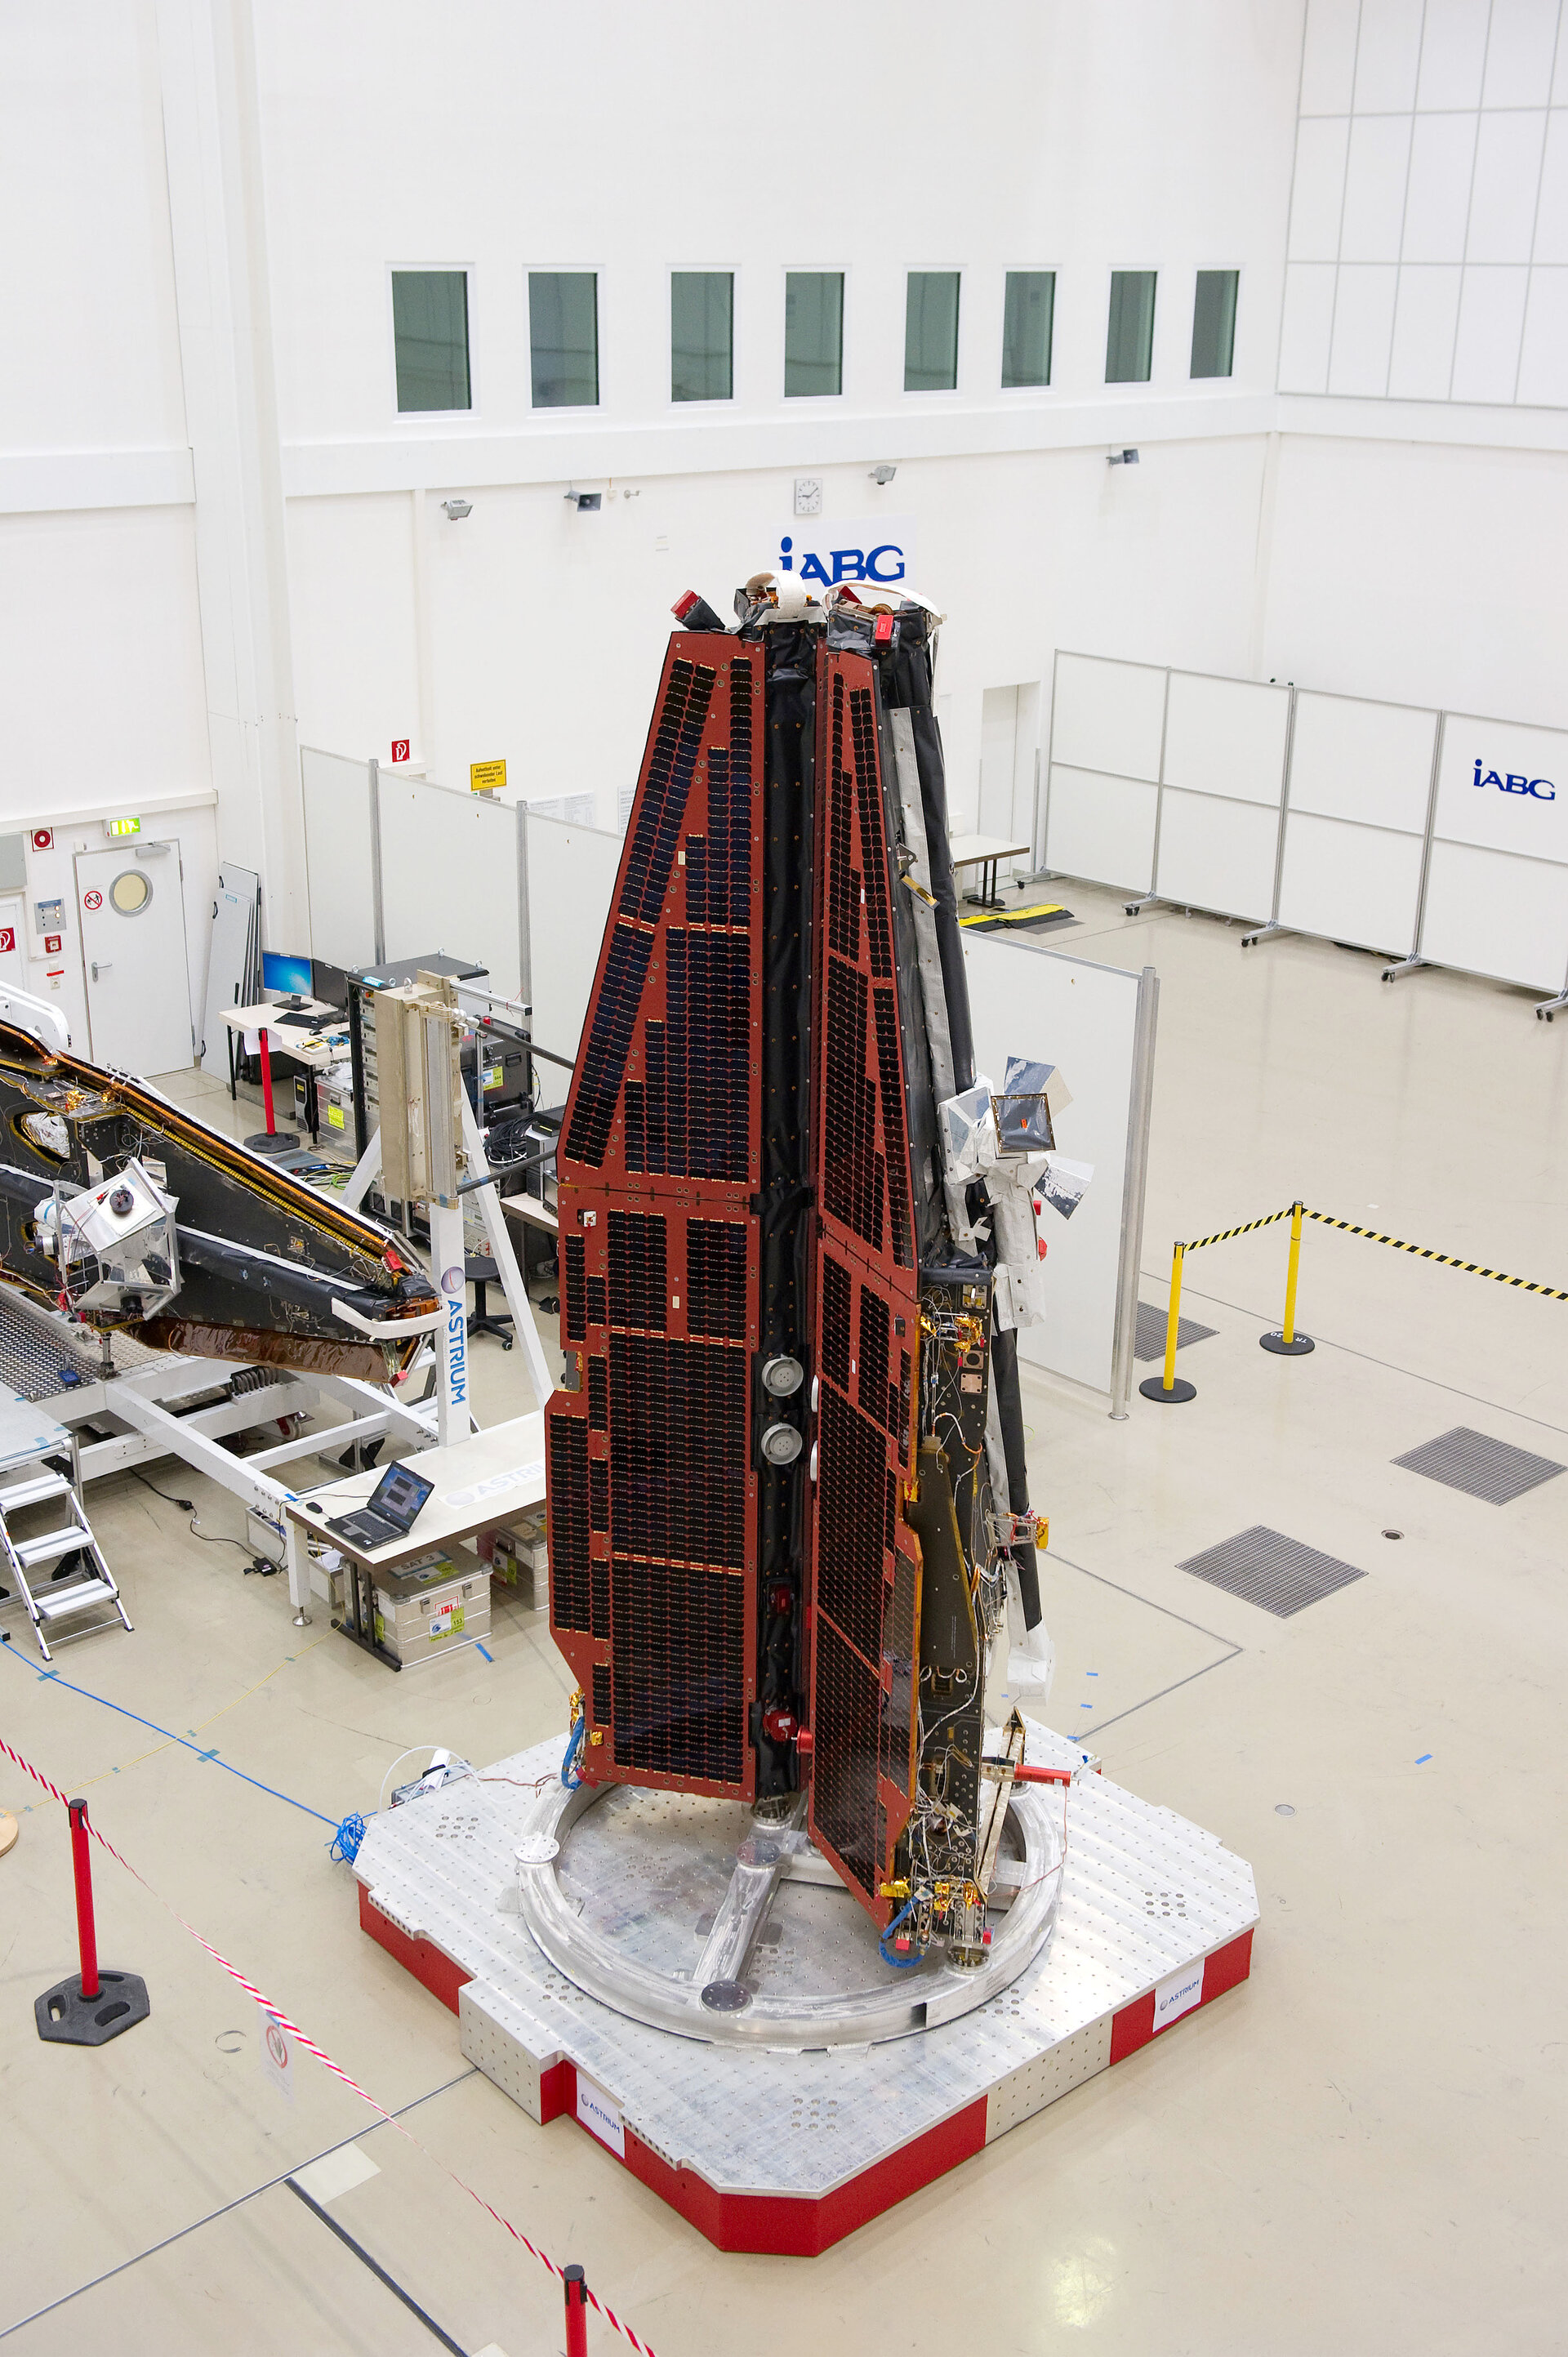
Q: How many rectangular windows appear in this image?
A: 8